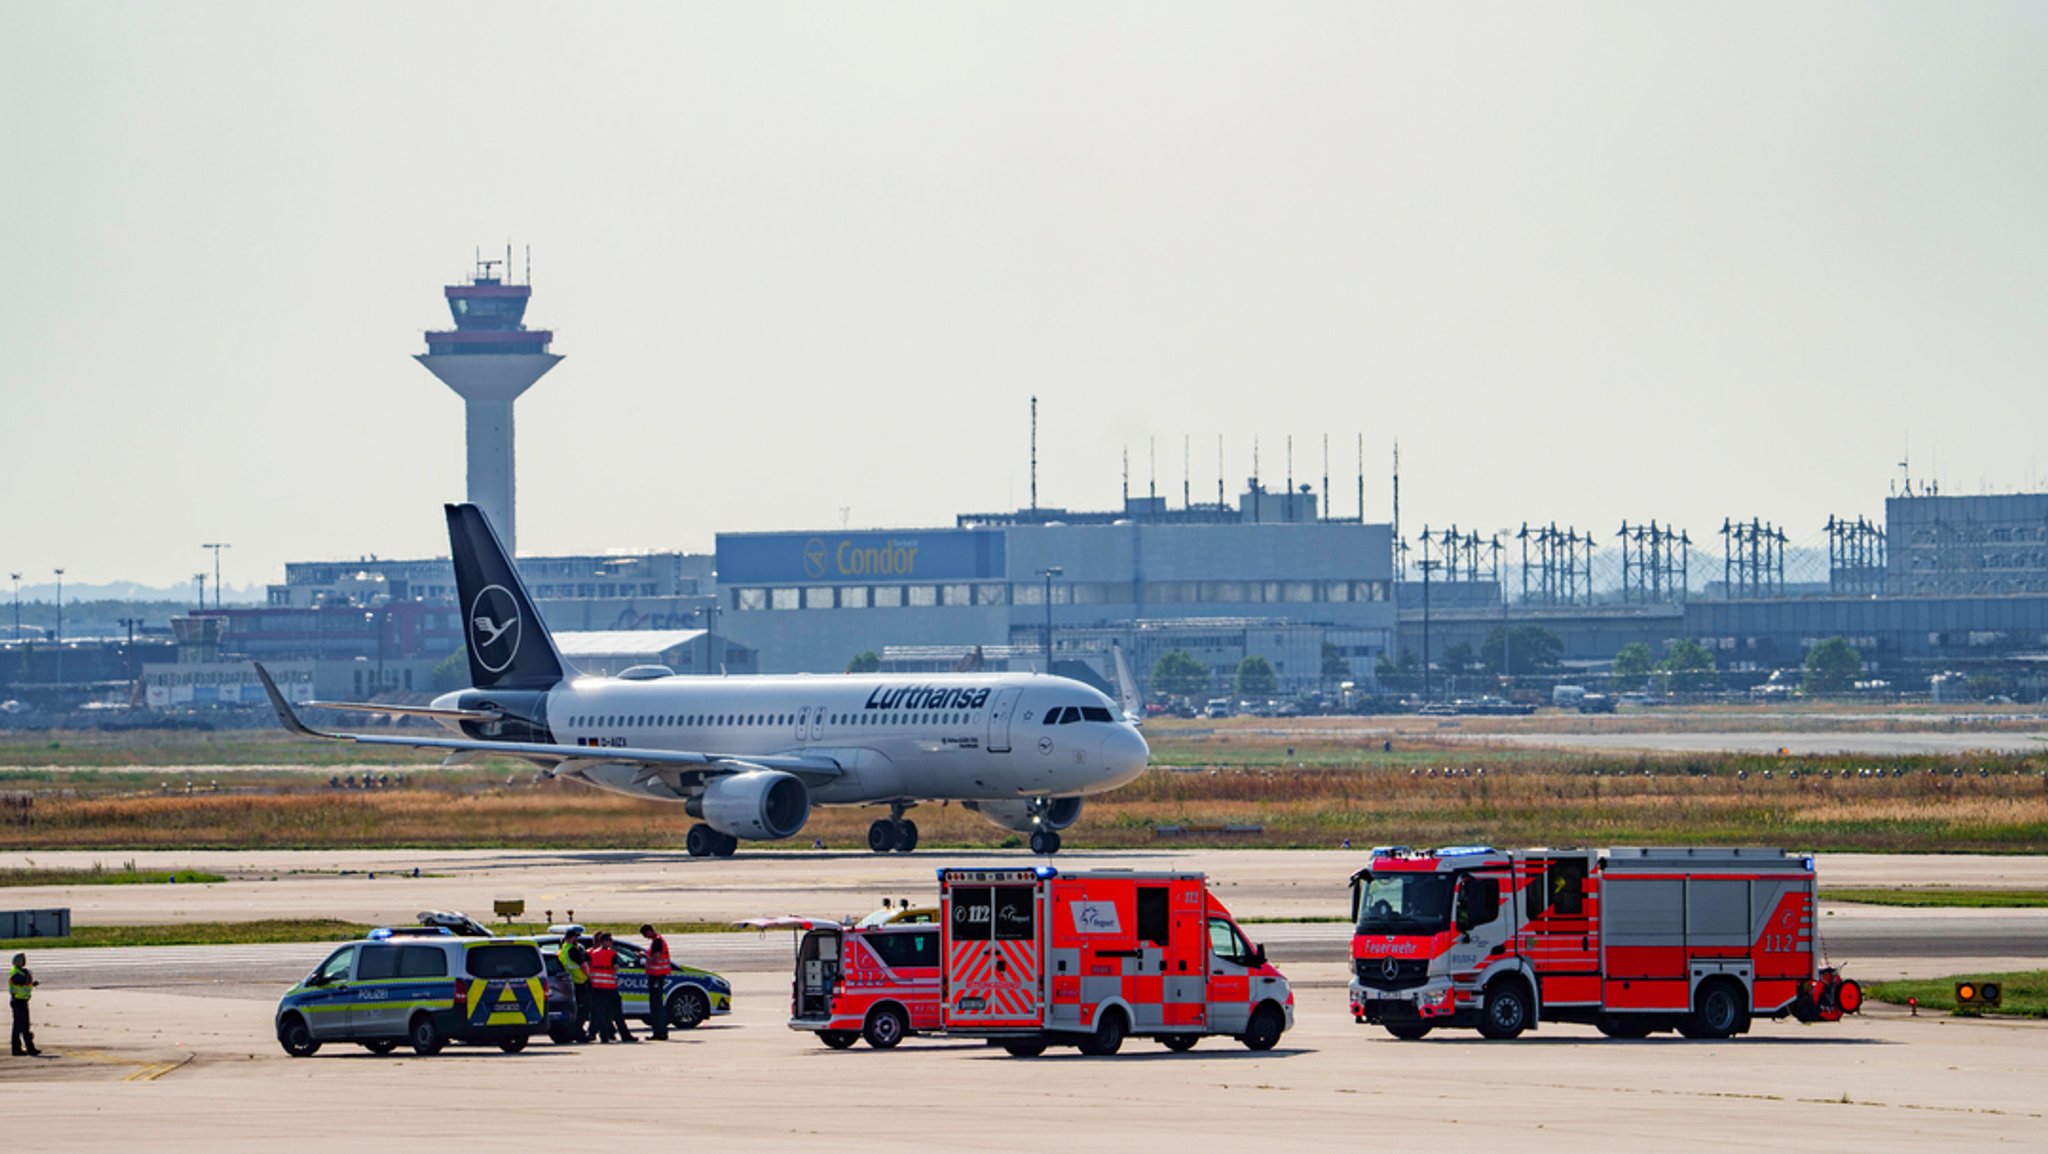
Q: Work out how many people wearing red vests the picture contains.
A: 3